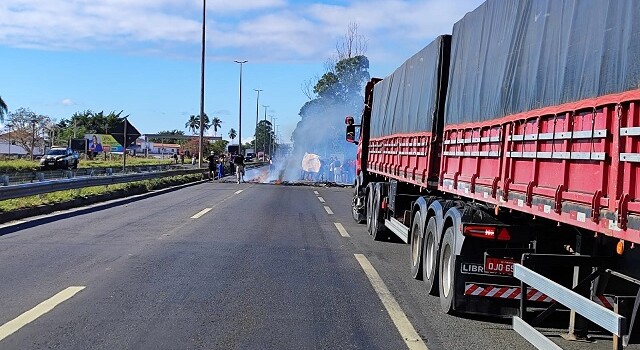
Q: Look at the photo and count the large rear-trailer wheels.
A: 3